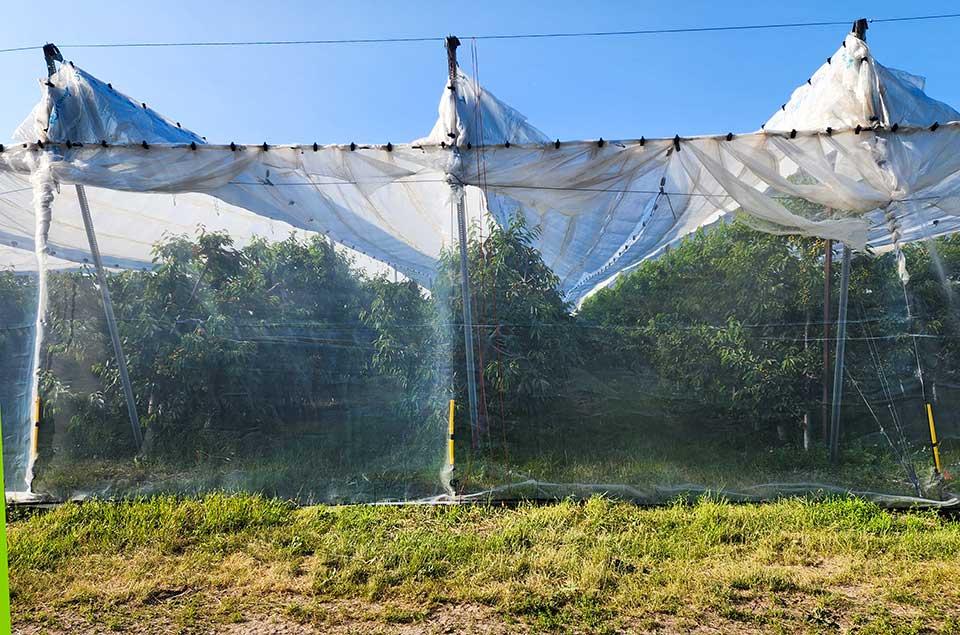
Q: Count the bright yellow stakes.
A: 3